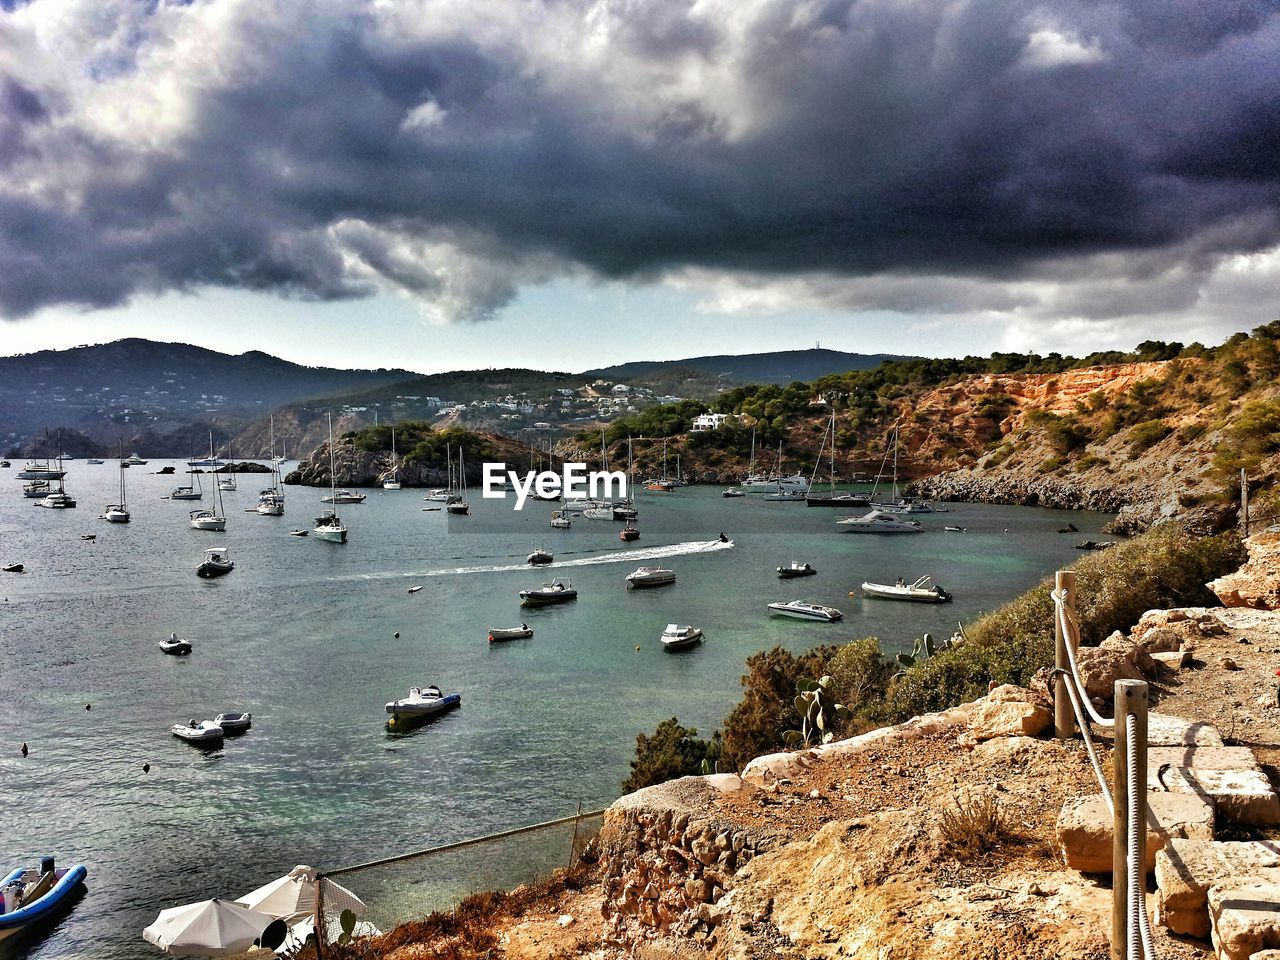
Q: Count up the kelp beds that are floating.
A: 0